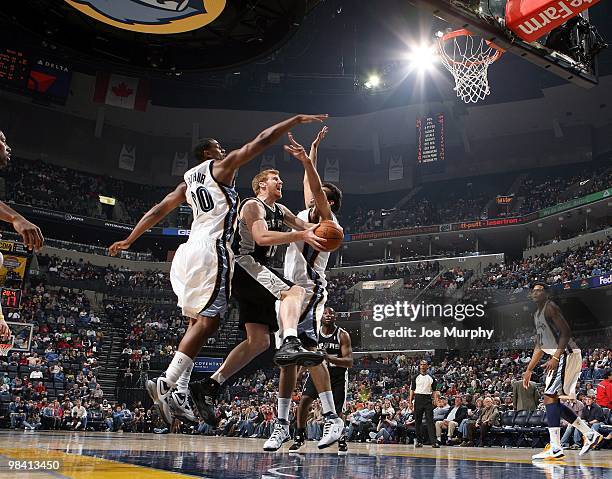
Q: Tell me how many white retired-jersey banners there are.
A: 5